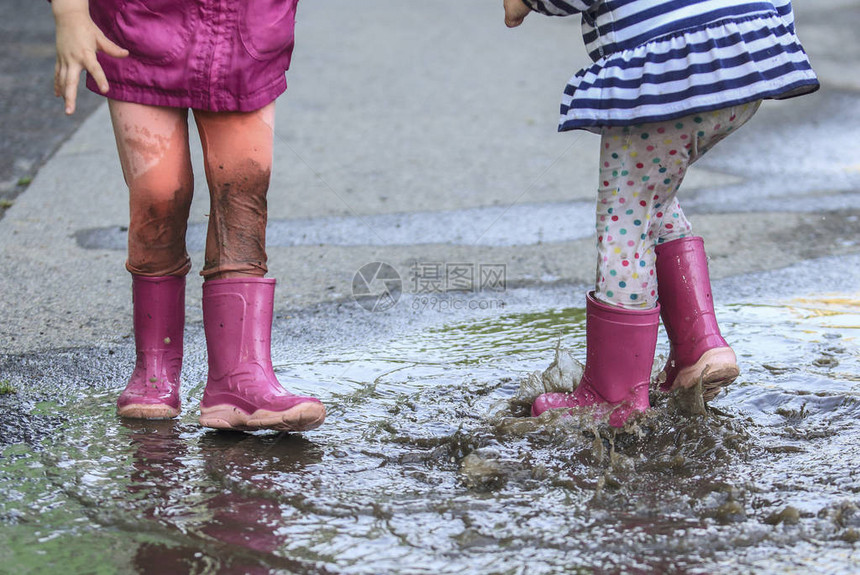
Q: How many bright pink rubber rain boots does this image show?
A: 4